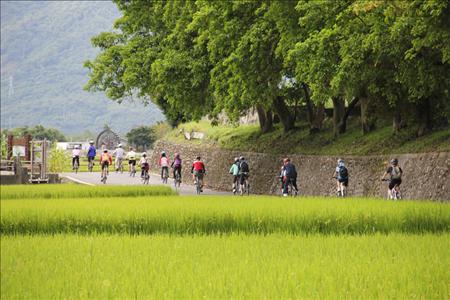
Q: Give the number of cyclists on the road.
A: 15